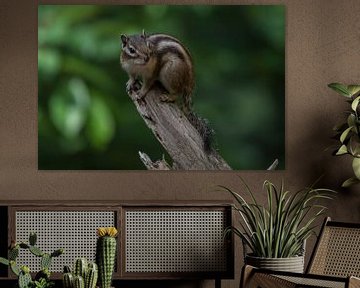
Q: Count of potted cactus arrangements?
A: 3